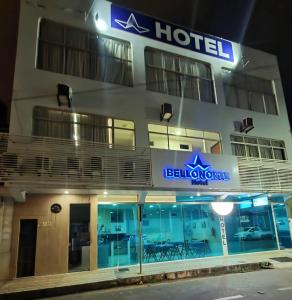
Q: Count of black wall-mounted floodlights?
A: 3